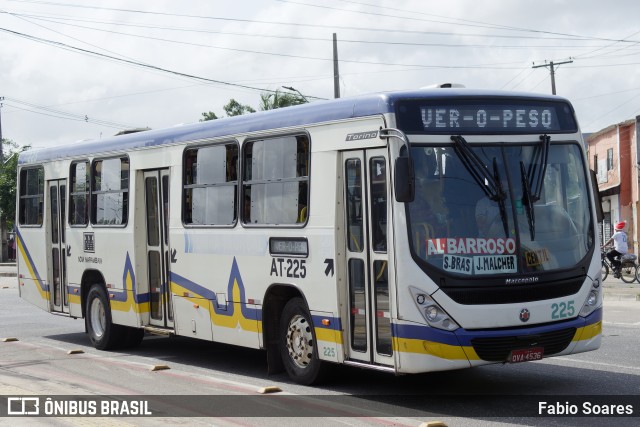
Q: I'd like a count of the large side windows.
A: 5